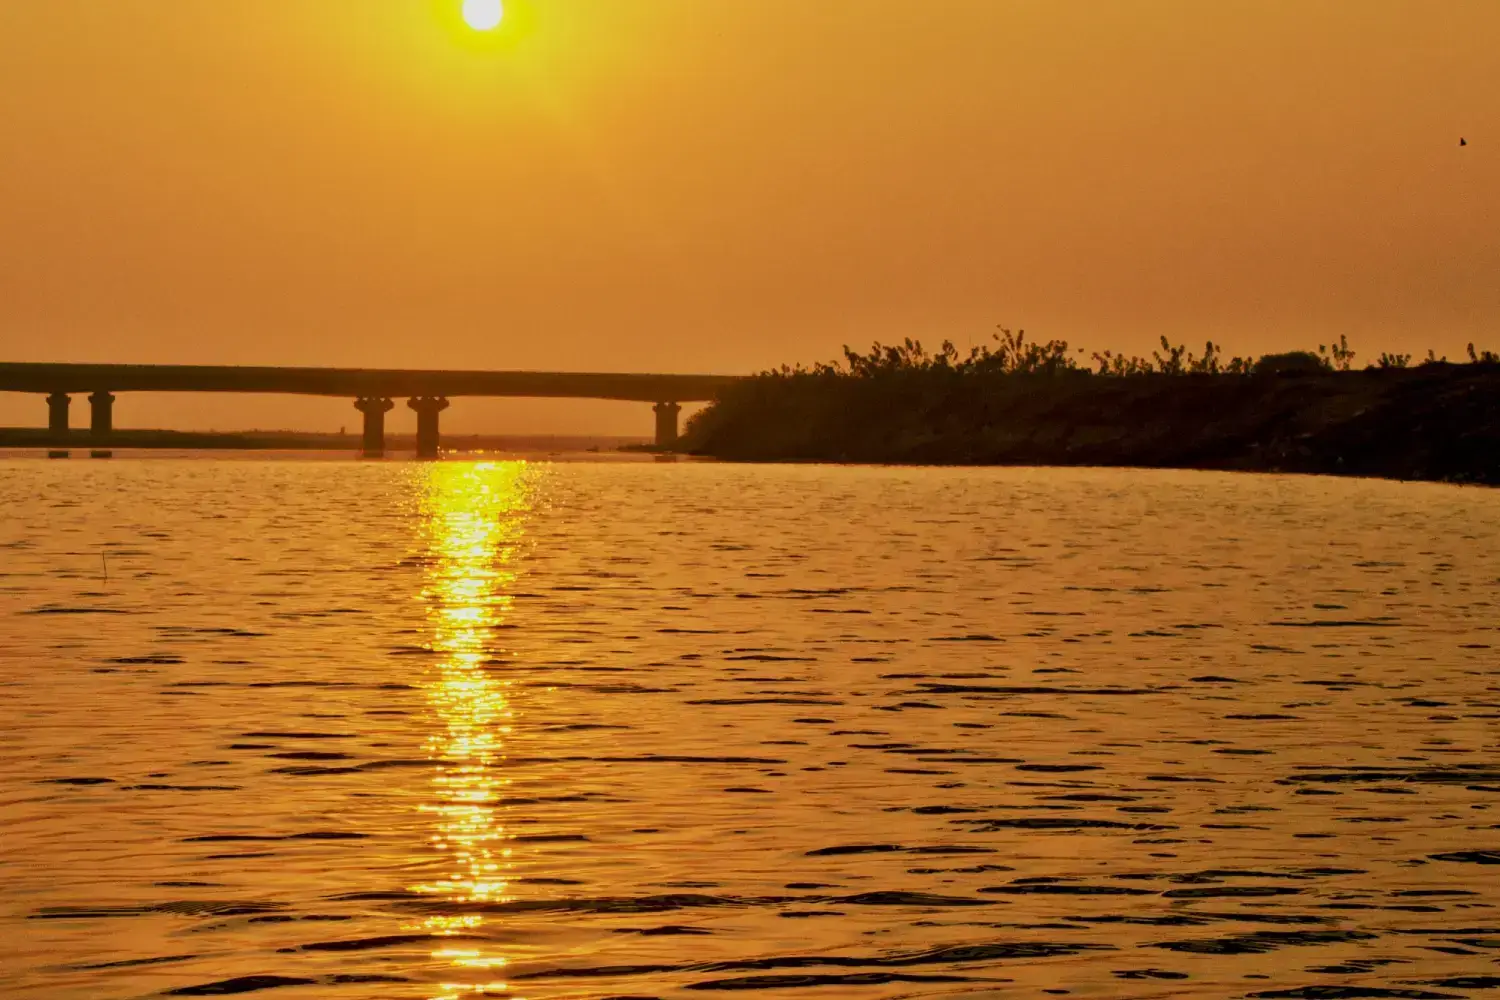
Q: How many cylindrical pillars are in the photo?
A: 5